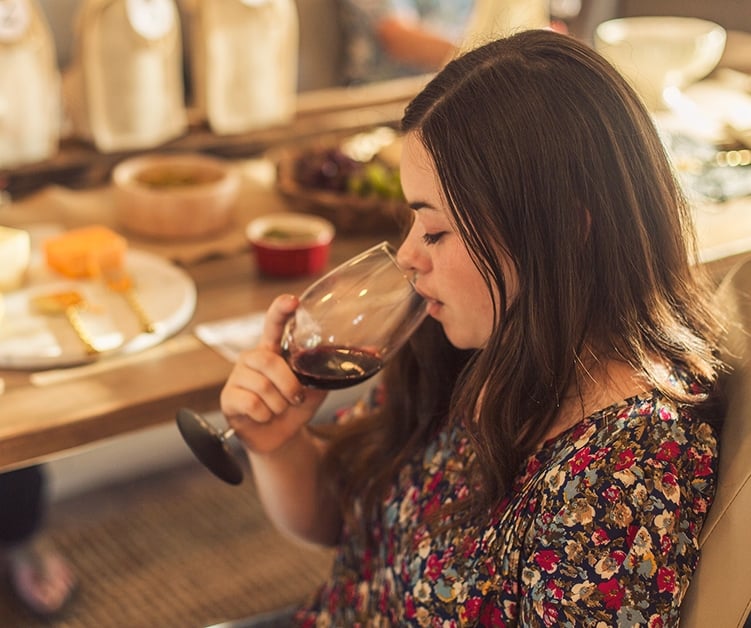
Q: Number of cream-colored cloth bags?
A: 3